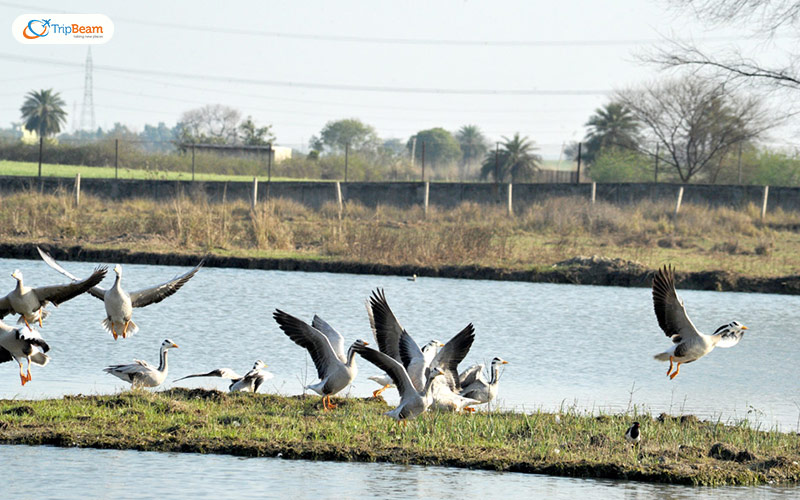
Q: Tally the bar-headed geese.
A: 11